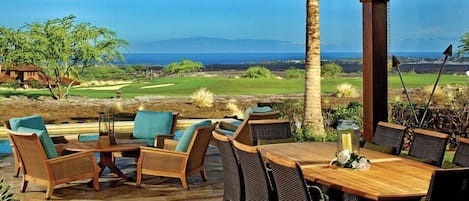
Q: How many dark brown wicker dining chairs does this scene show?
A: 8